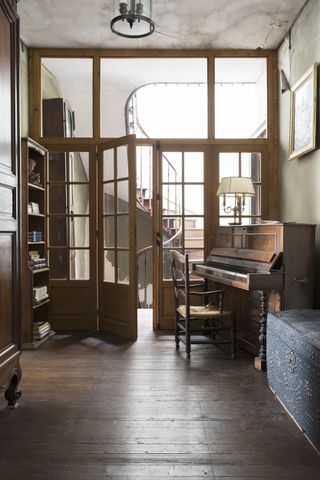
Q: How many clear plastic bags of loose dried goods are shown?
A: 0